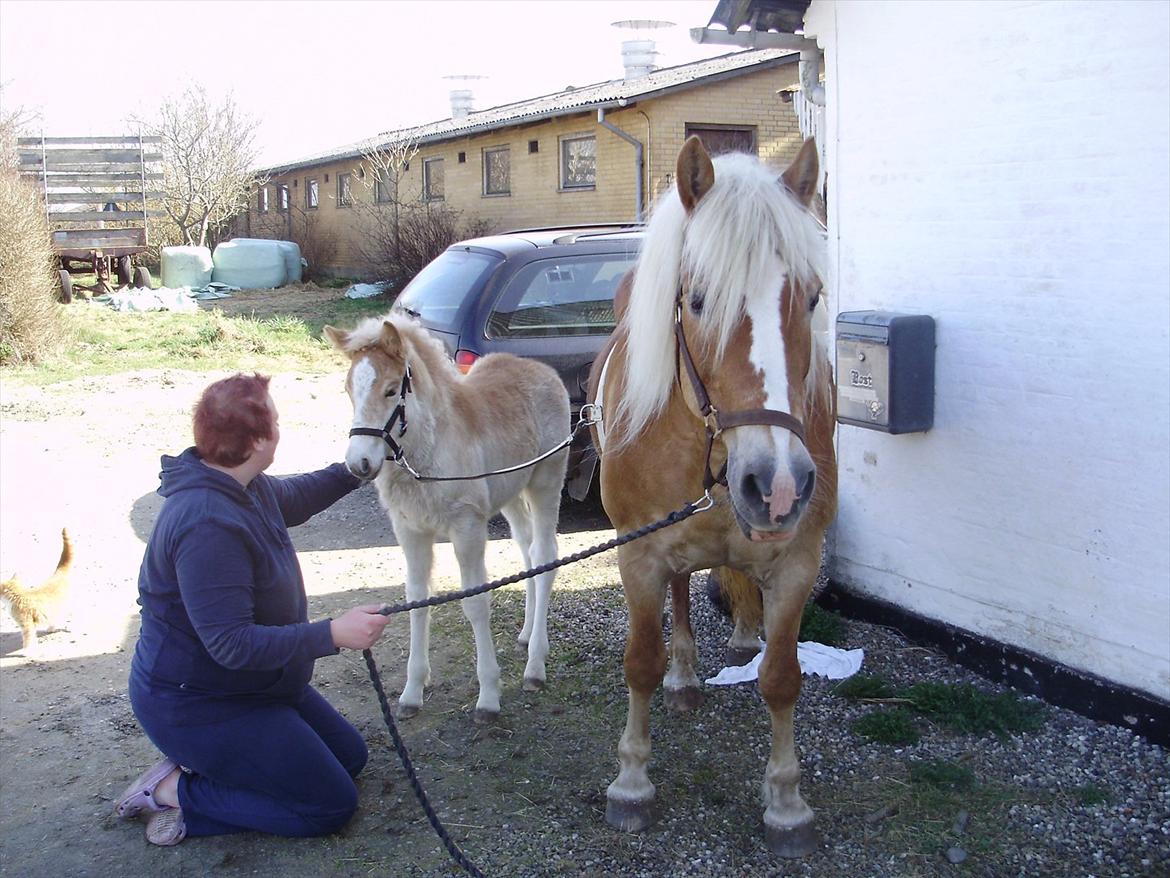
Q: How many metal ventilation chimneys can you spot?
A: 2